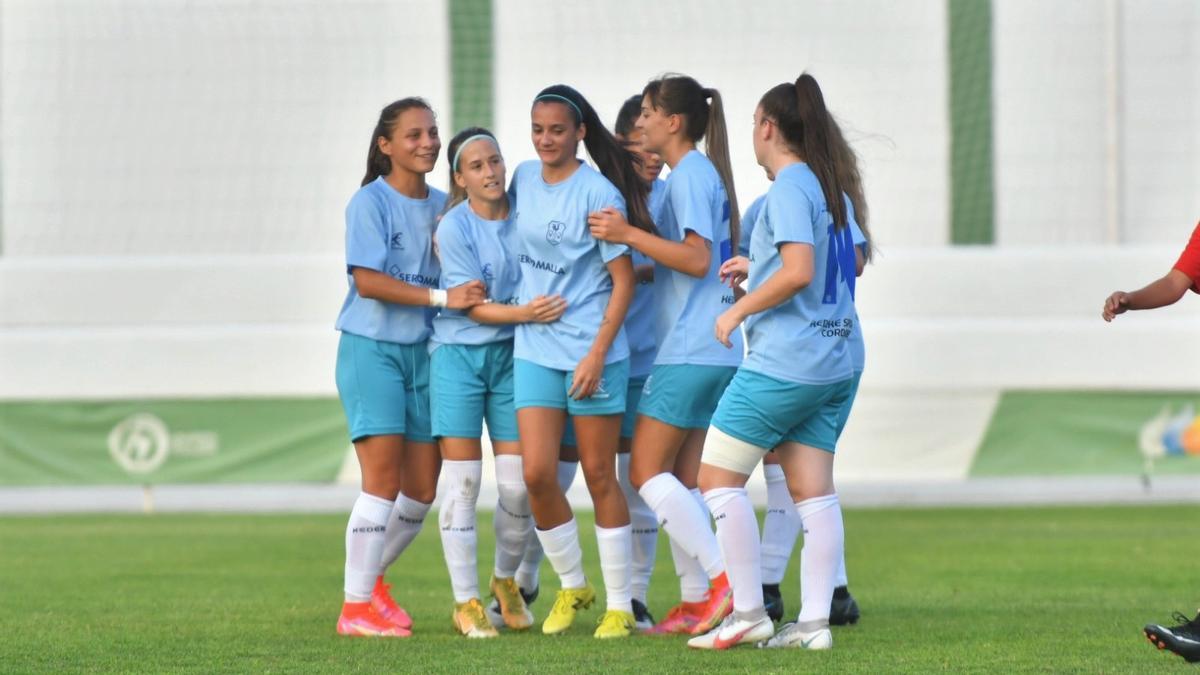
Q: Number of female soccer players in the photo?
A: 7